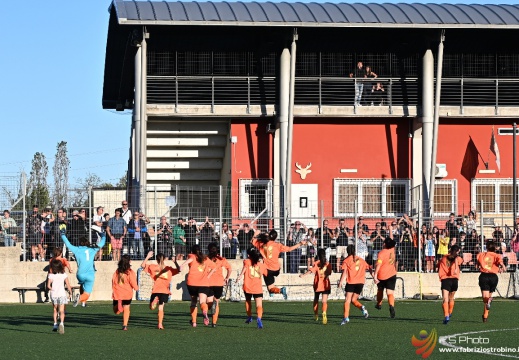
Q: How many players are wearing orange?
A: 12